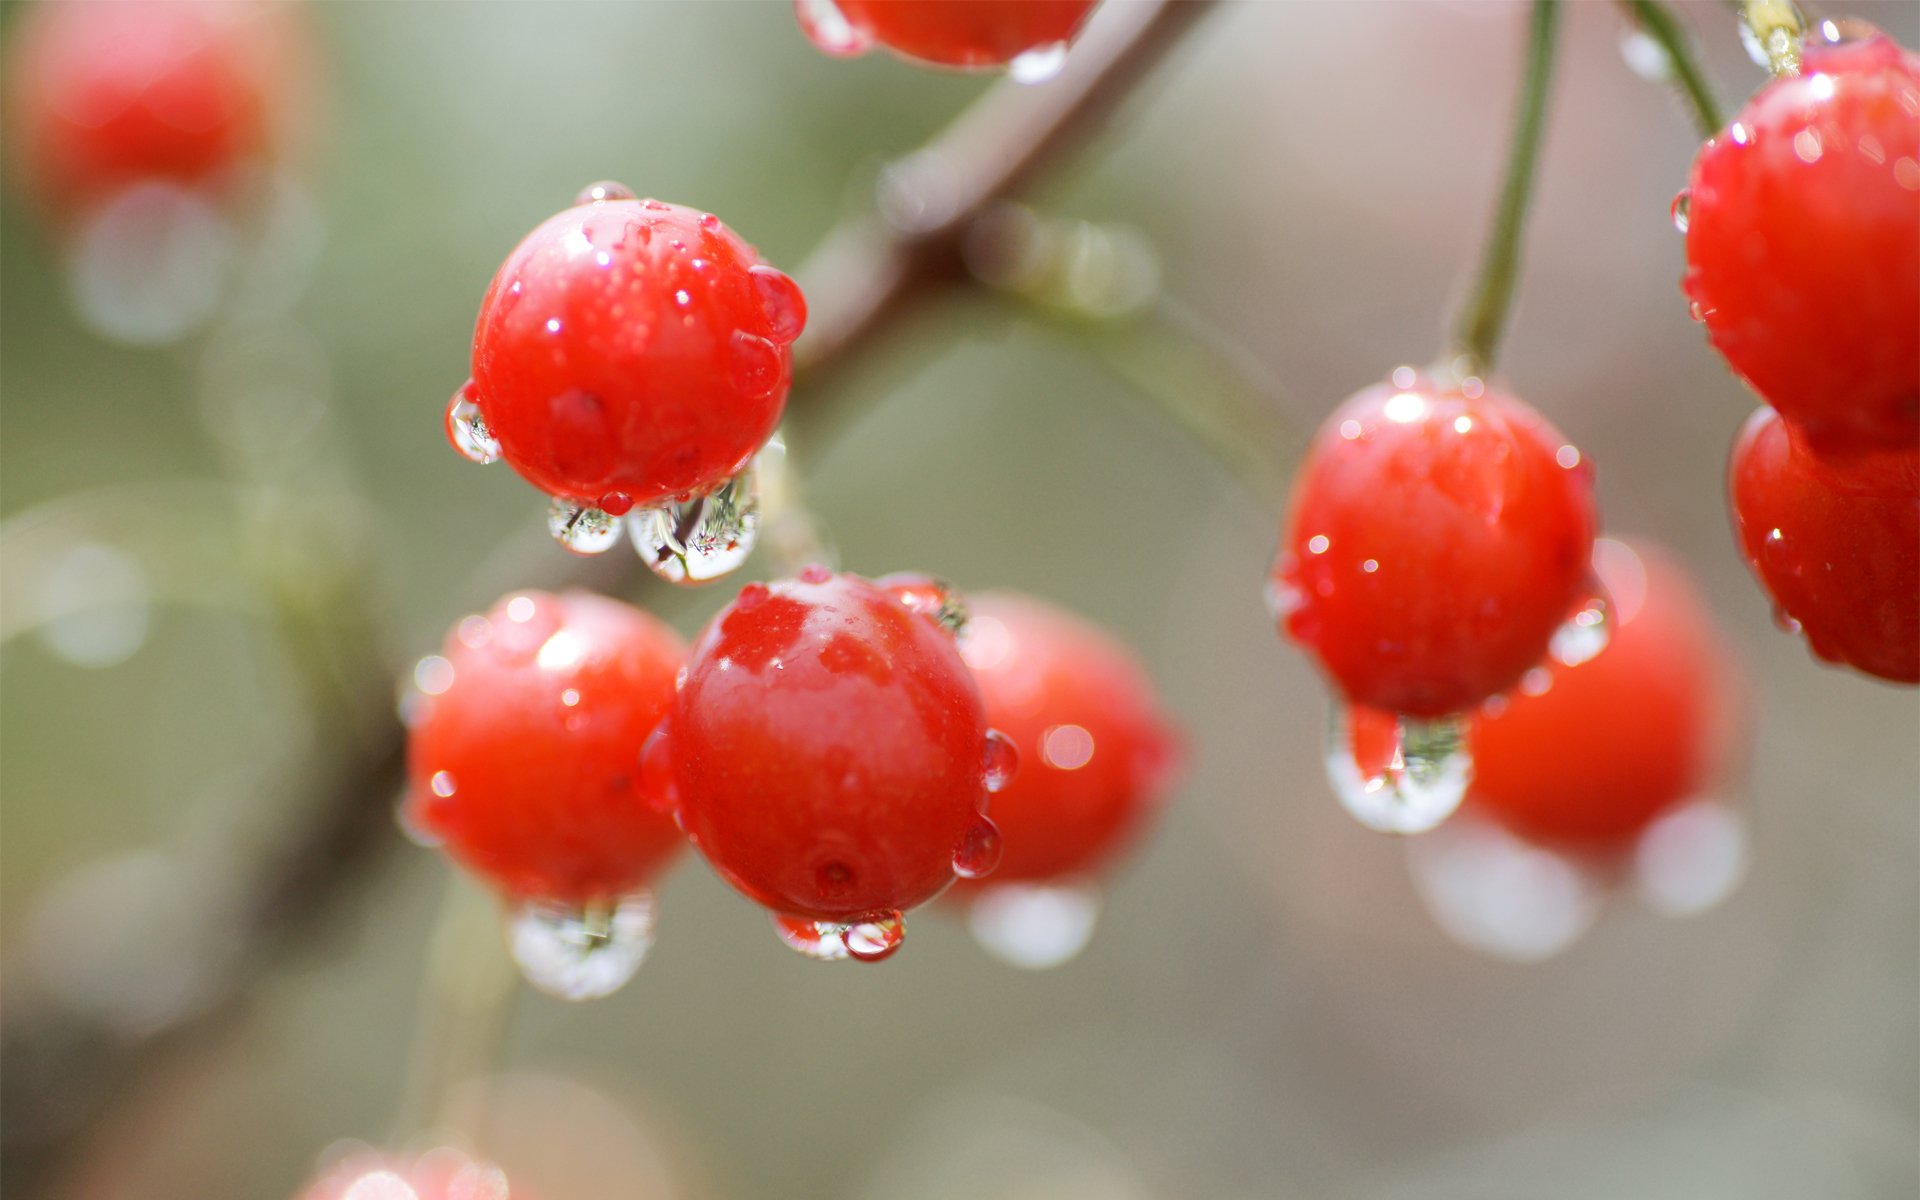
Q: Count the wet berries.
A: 11